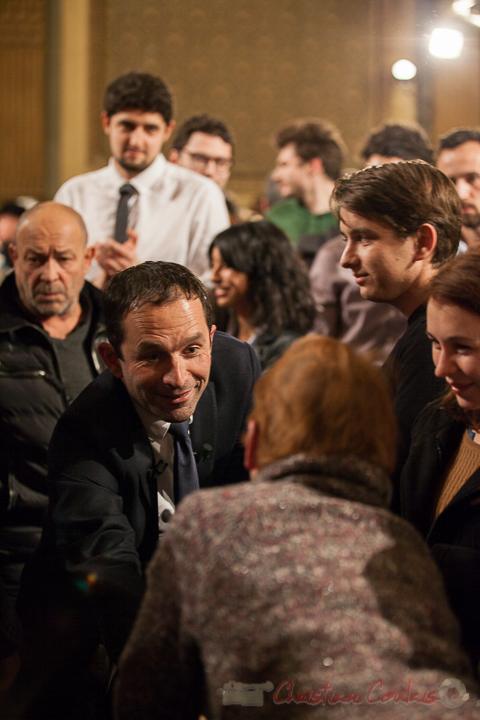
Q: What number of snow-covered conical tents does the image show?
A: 0